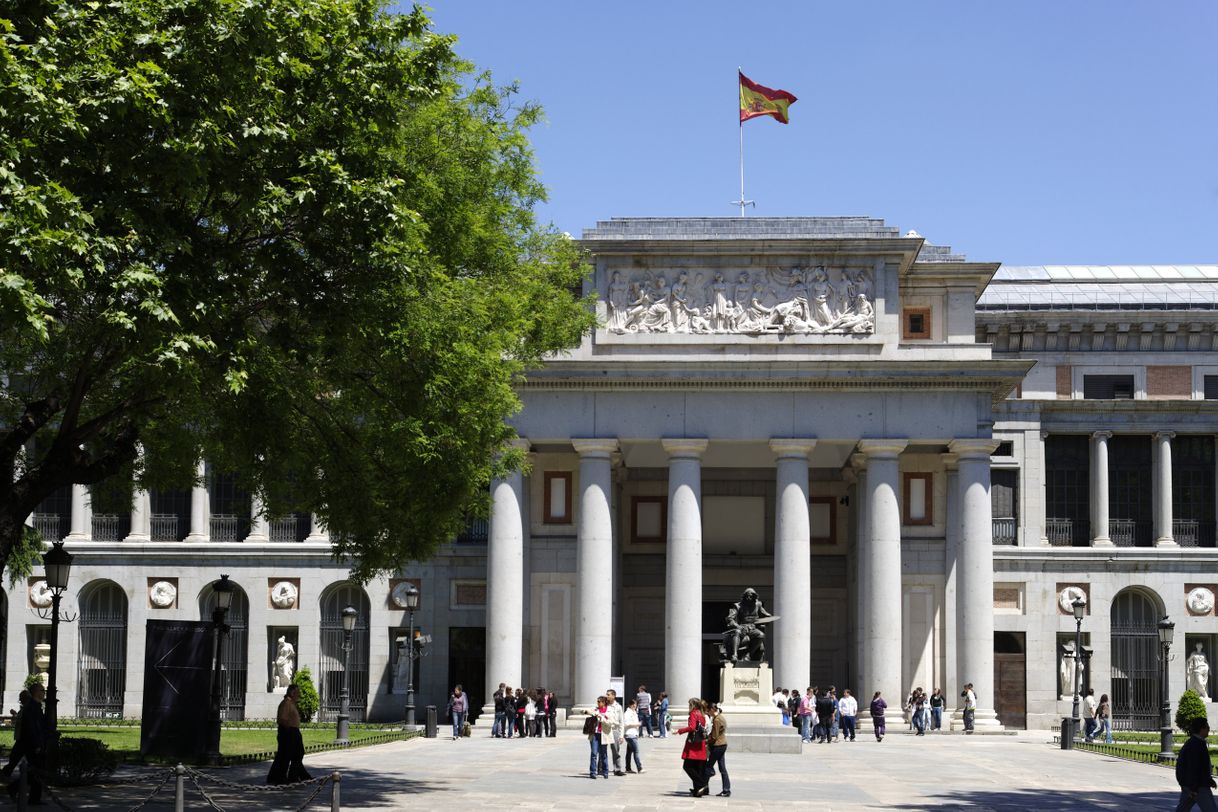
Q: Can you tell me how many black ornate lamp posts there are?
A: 6